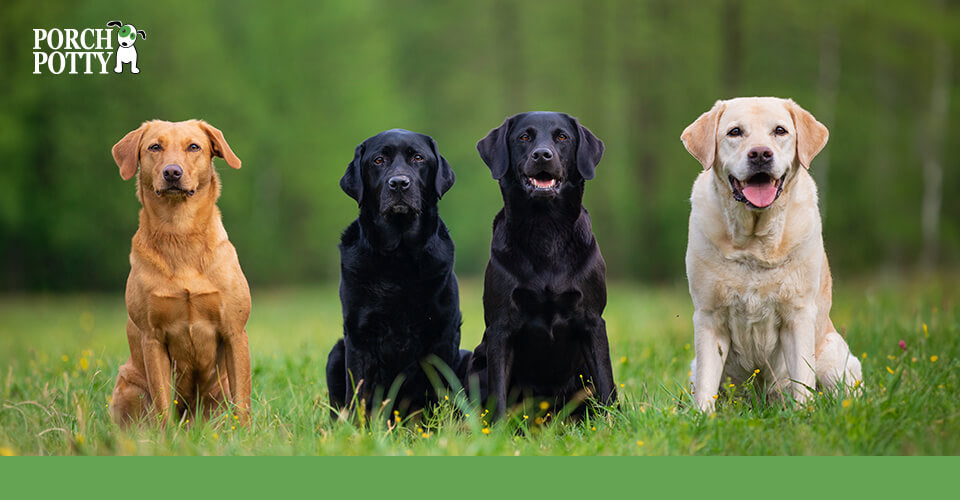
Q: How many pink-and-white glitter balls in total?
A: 0